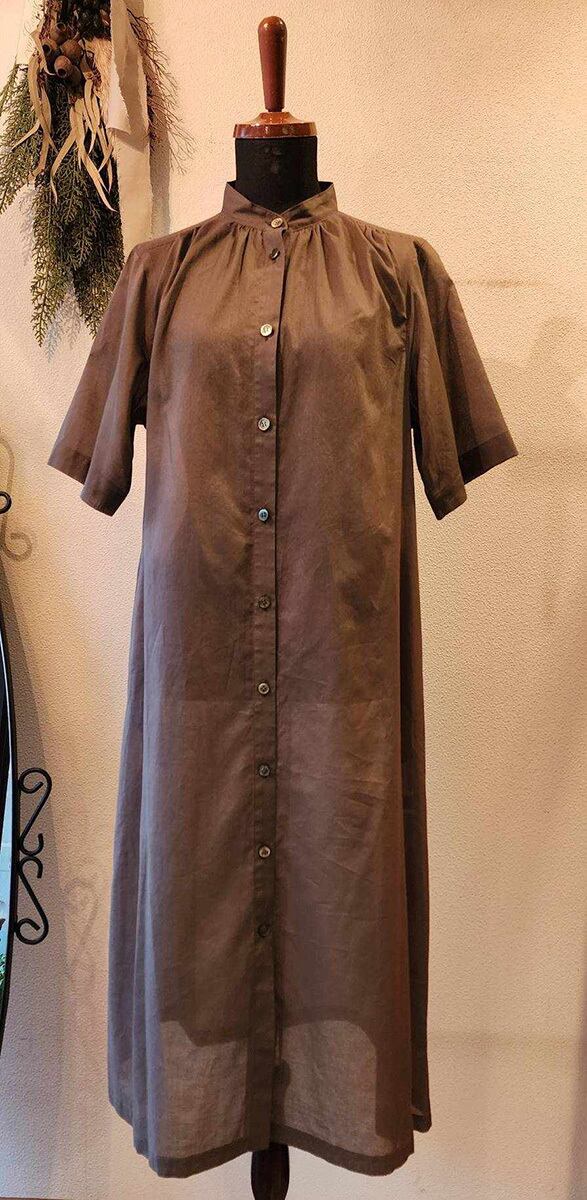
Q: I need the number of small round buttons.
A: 10